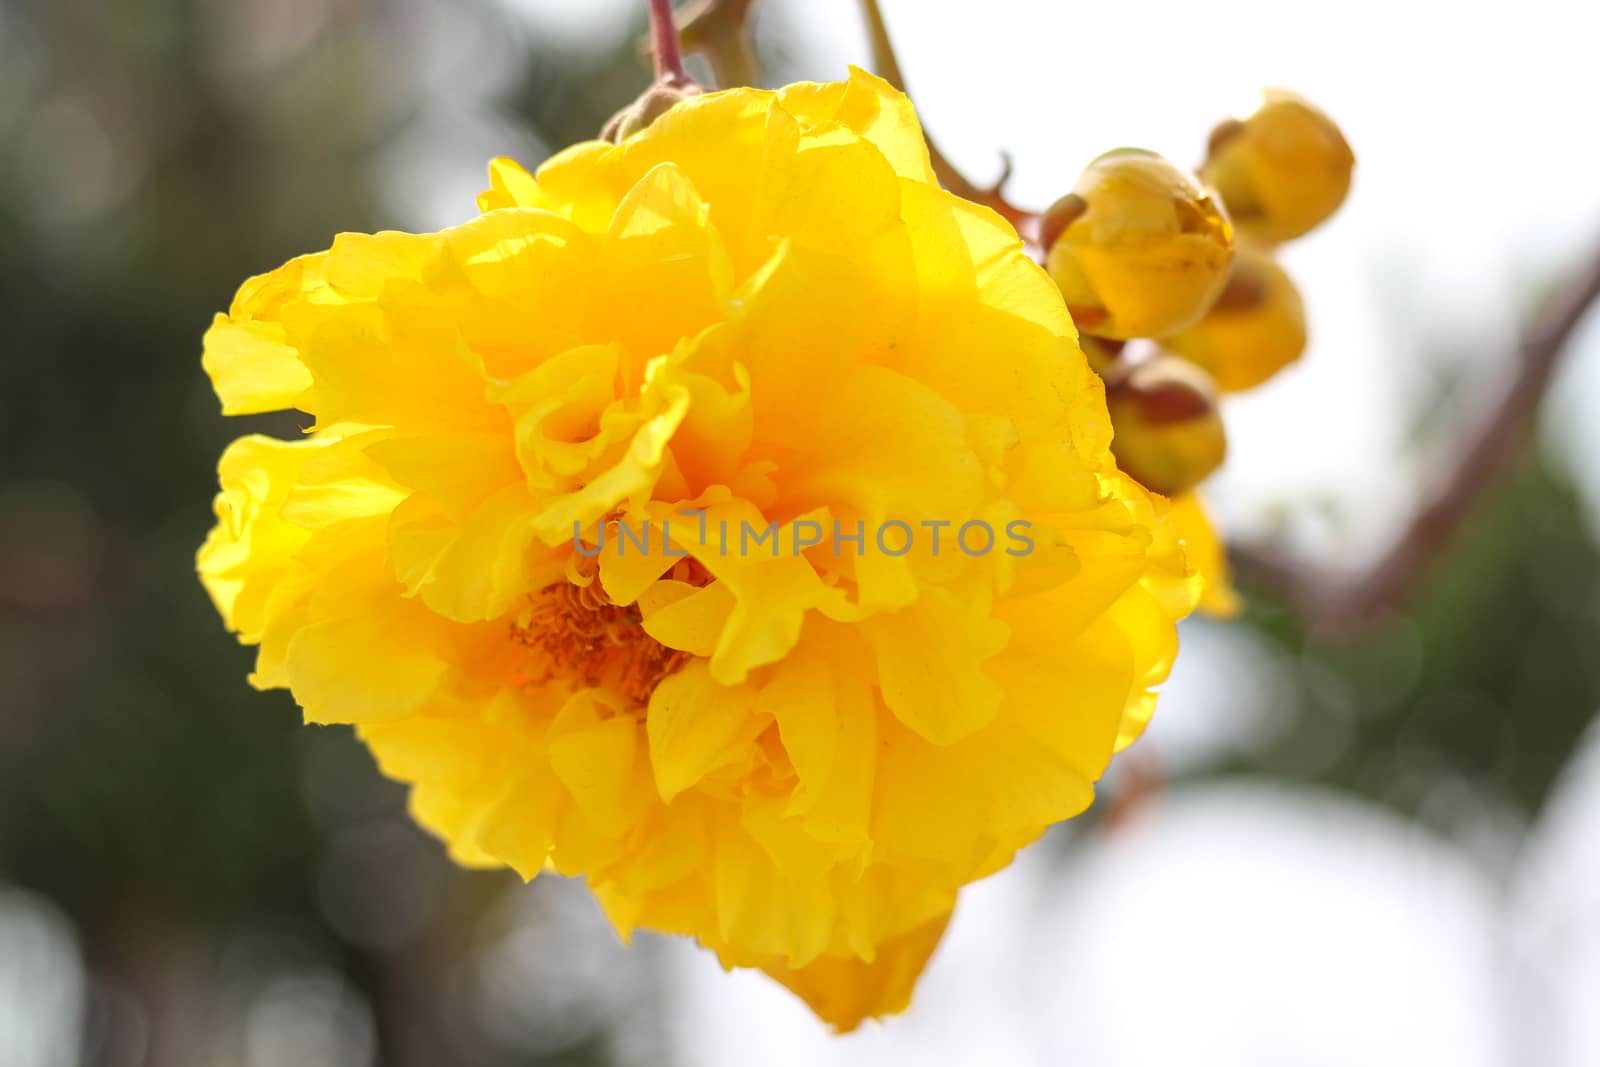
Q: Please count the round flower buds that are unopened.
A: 4